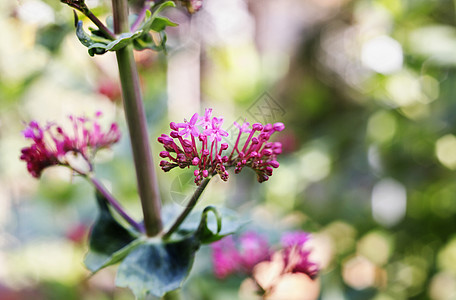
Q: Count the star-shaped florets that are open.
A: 4